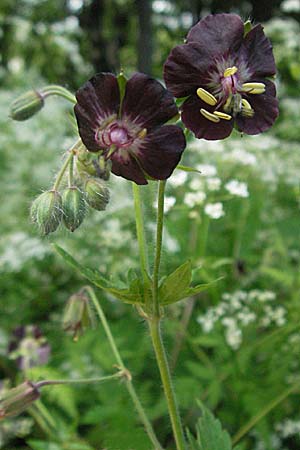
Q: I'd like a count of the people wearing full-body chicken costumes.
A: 0